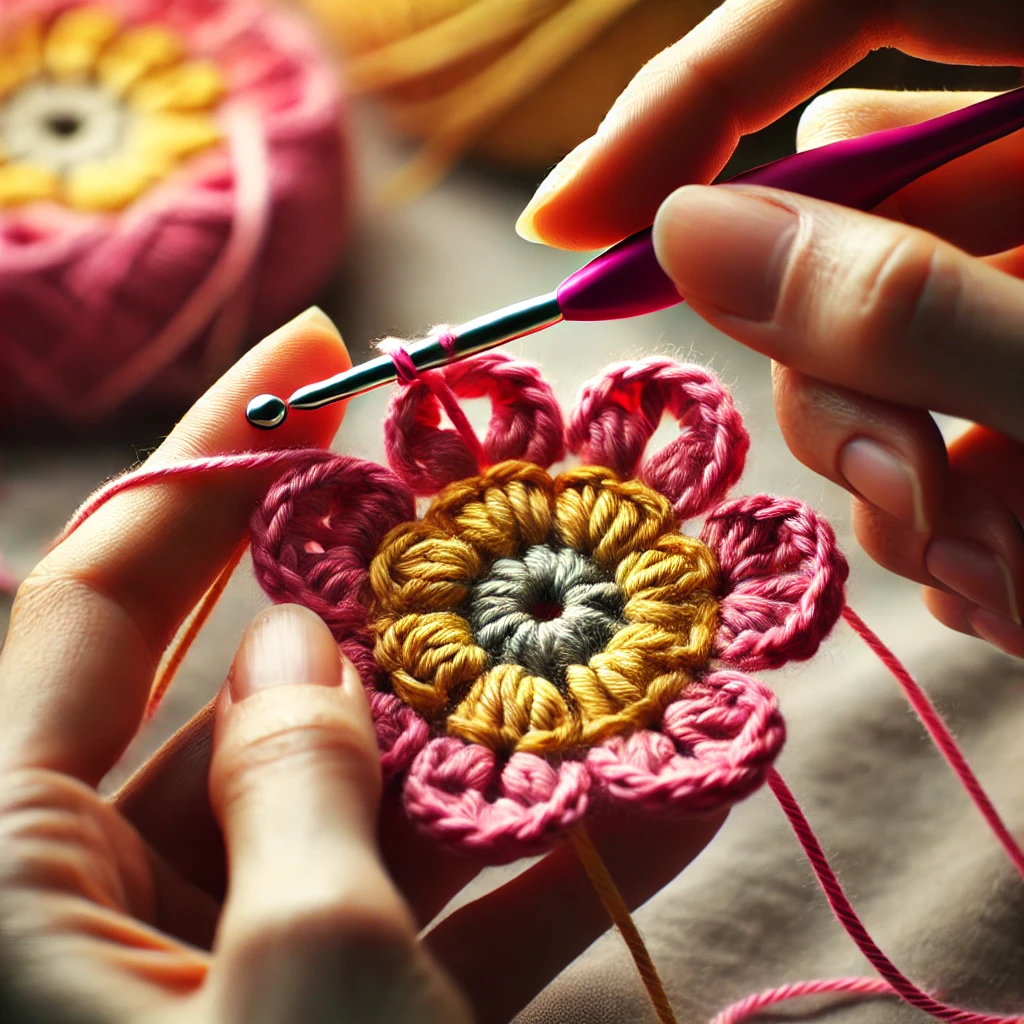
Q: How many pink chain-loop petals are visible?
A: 7